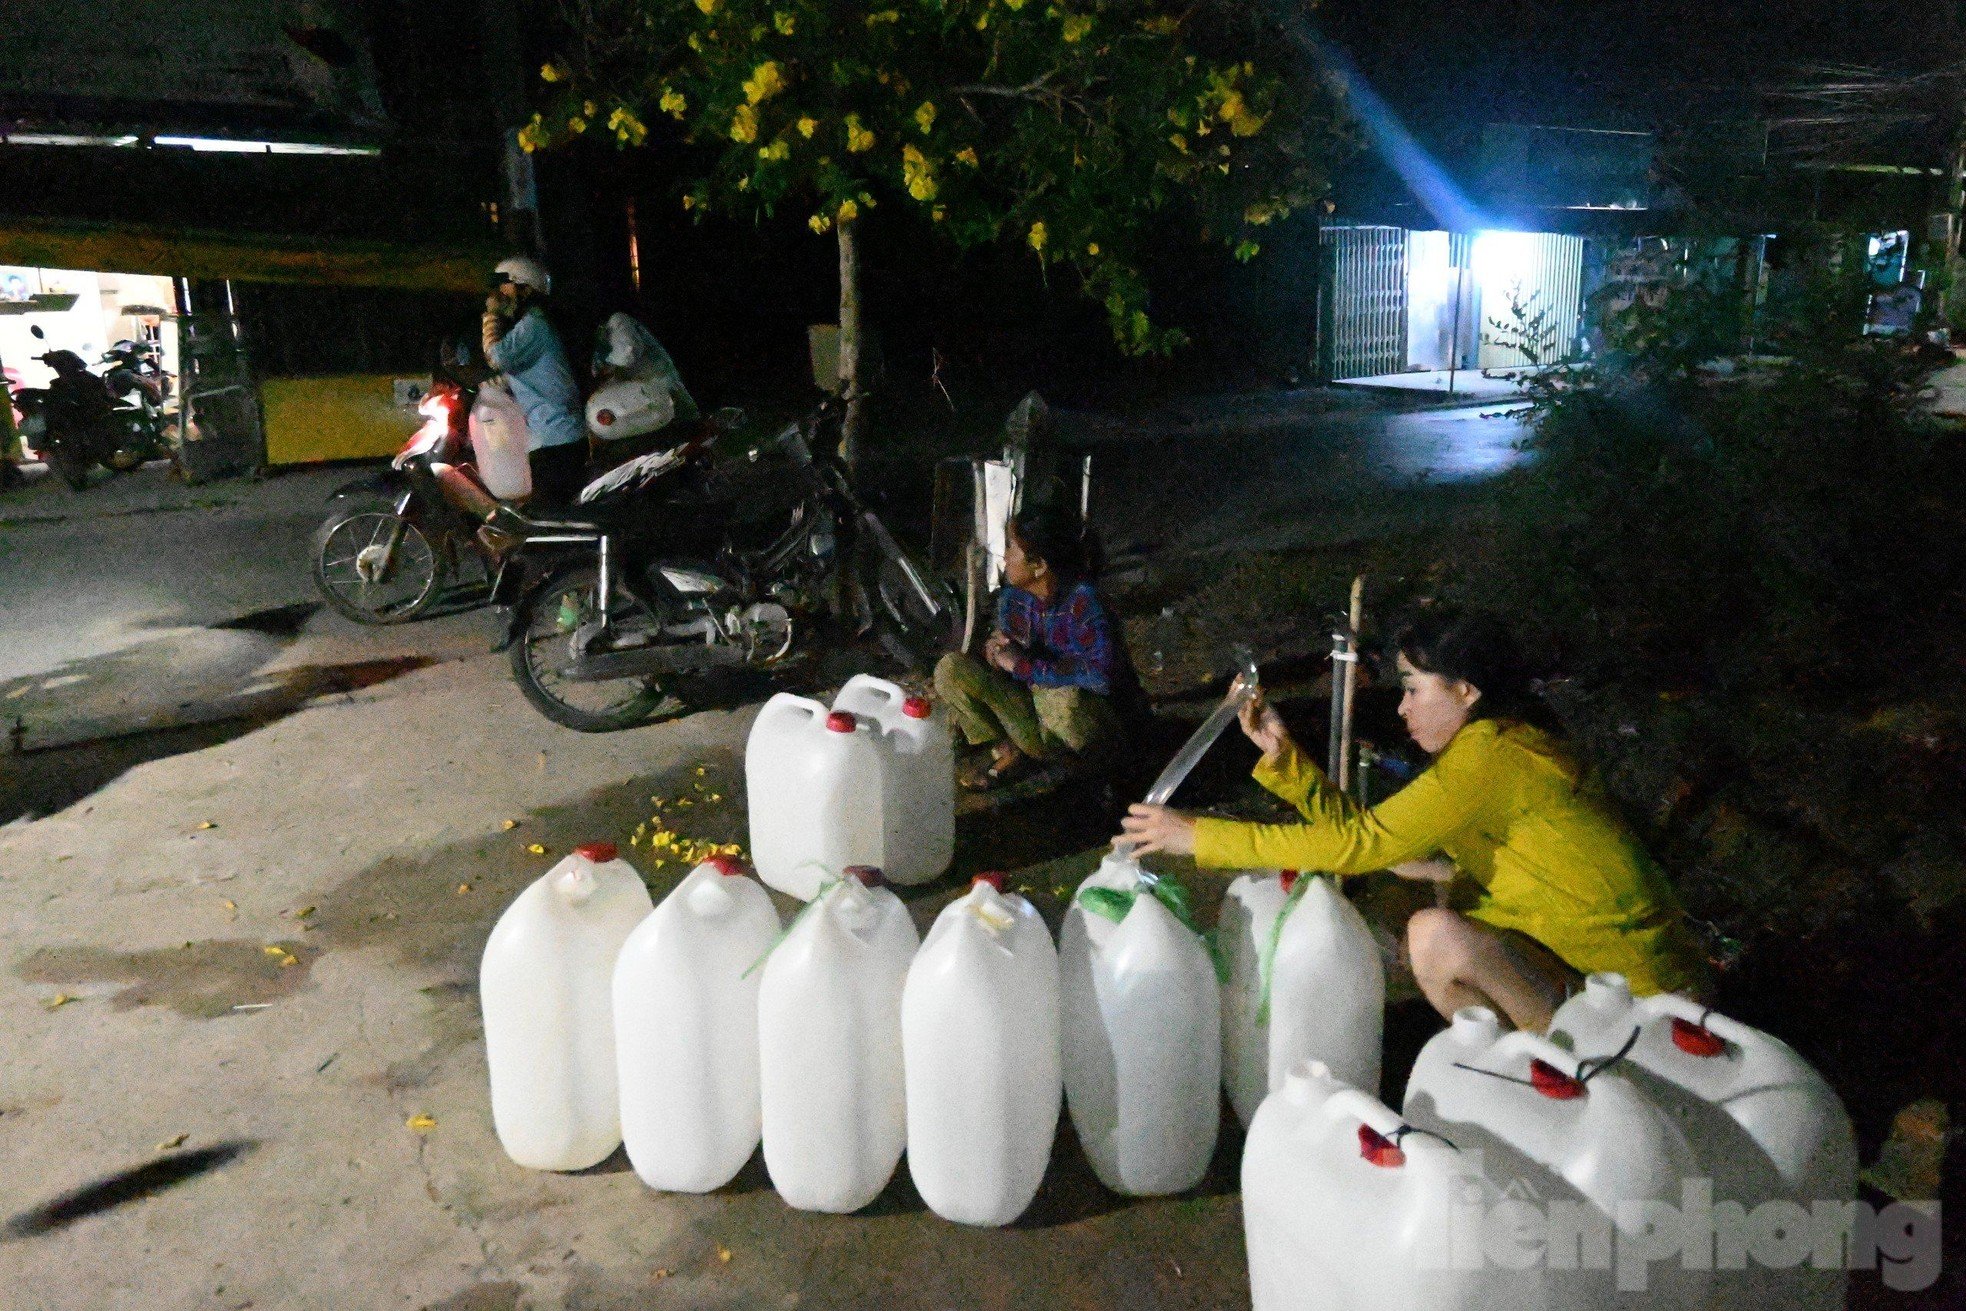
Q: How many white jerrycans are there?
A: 13